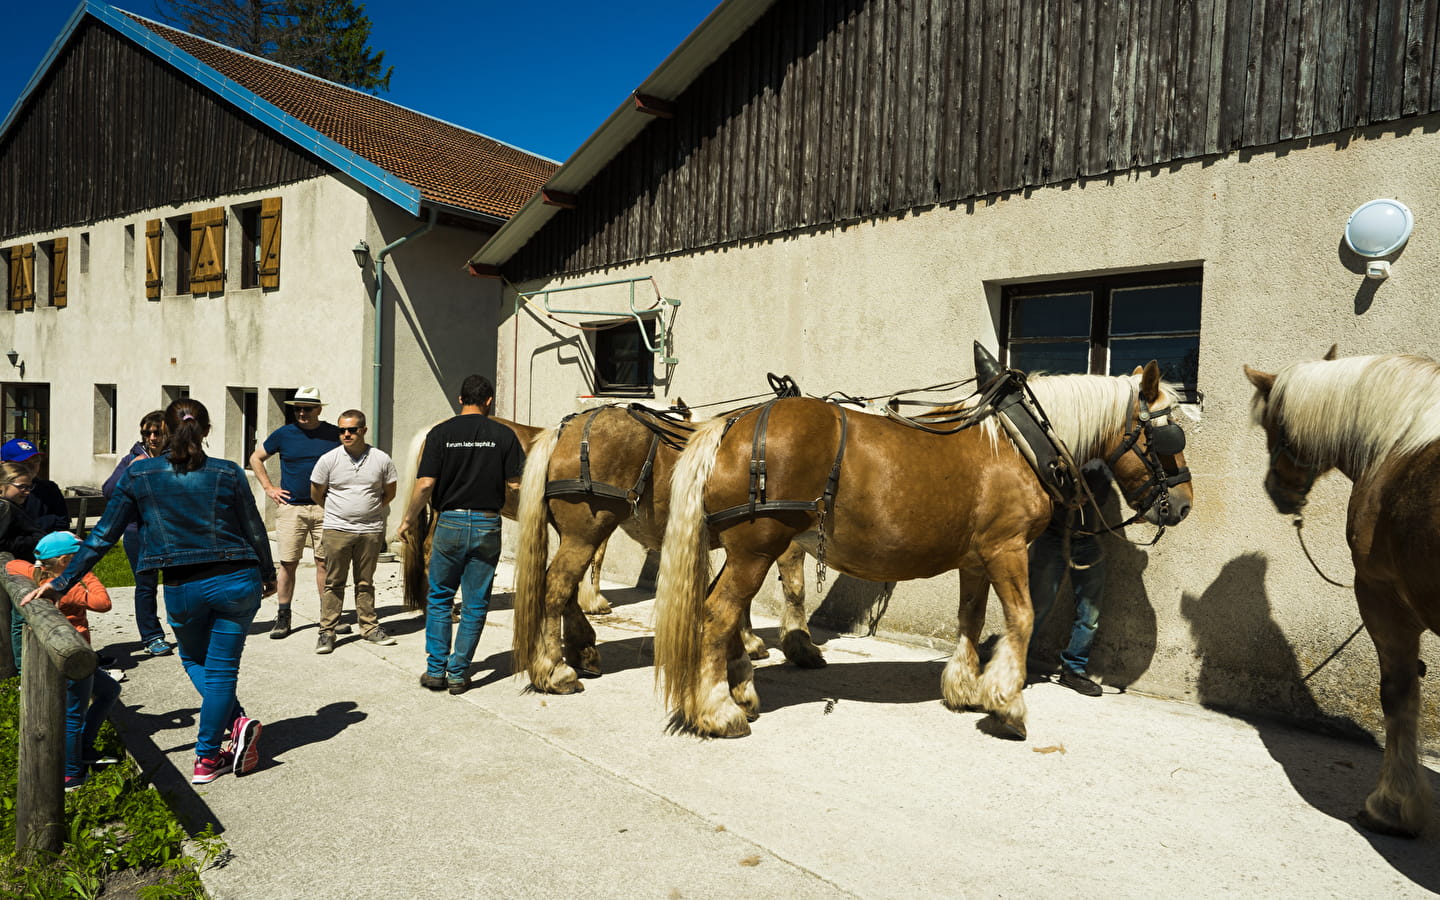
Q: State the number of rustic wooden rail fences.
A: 1